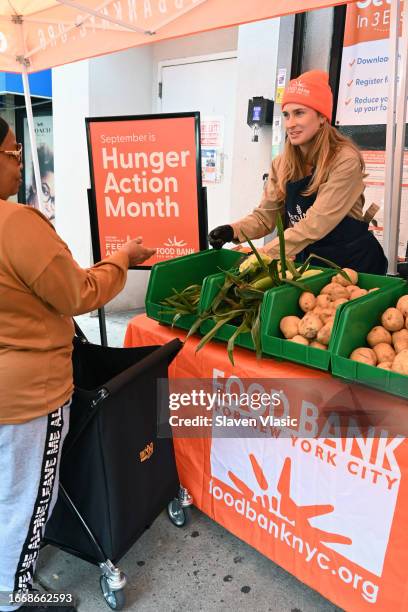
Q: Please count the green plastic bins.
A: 4